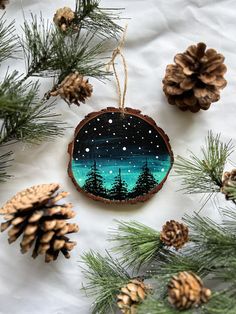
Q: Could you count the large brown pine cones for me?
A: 2